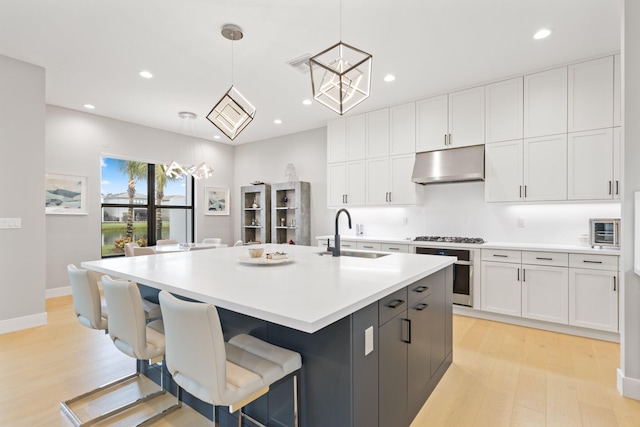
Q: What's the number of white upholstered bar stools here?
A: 3